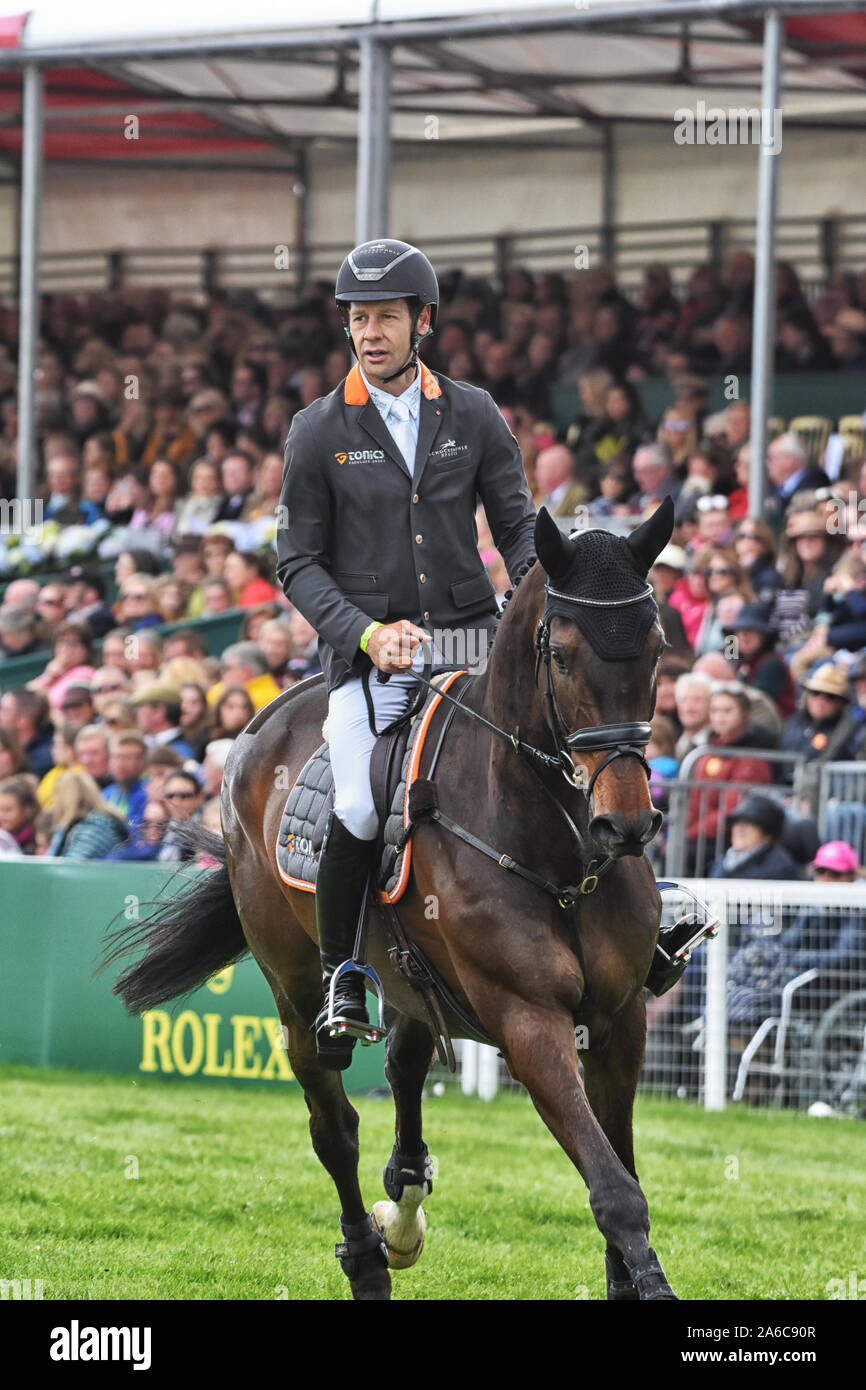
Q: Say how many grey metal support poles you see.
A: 3